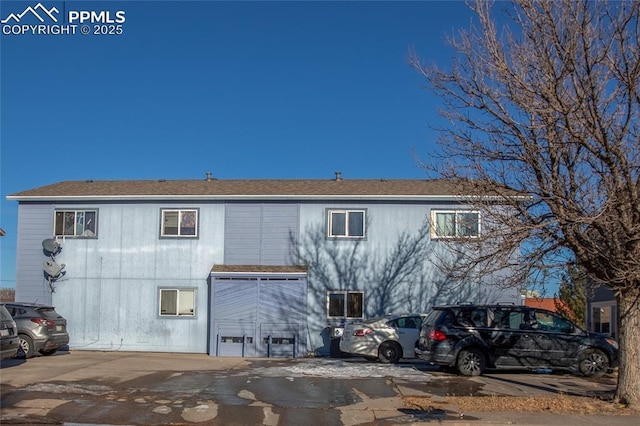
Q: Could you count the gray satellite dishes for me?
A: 2